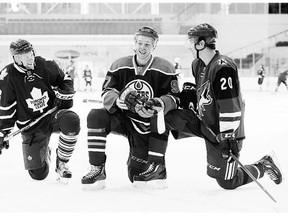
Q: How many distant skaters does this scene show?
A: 5